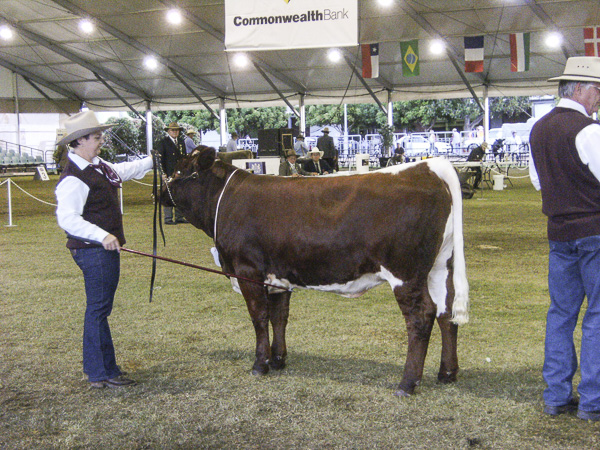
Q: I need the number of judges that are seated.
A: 2